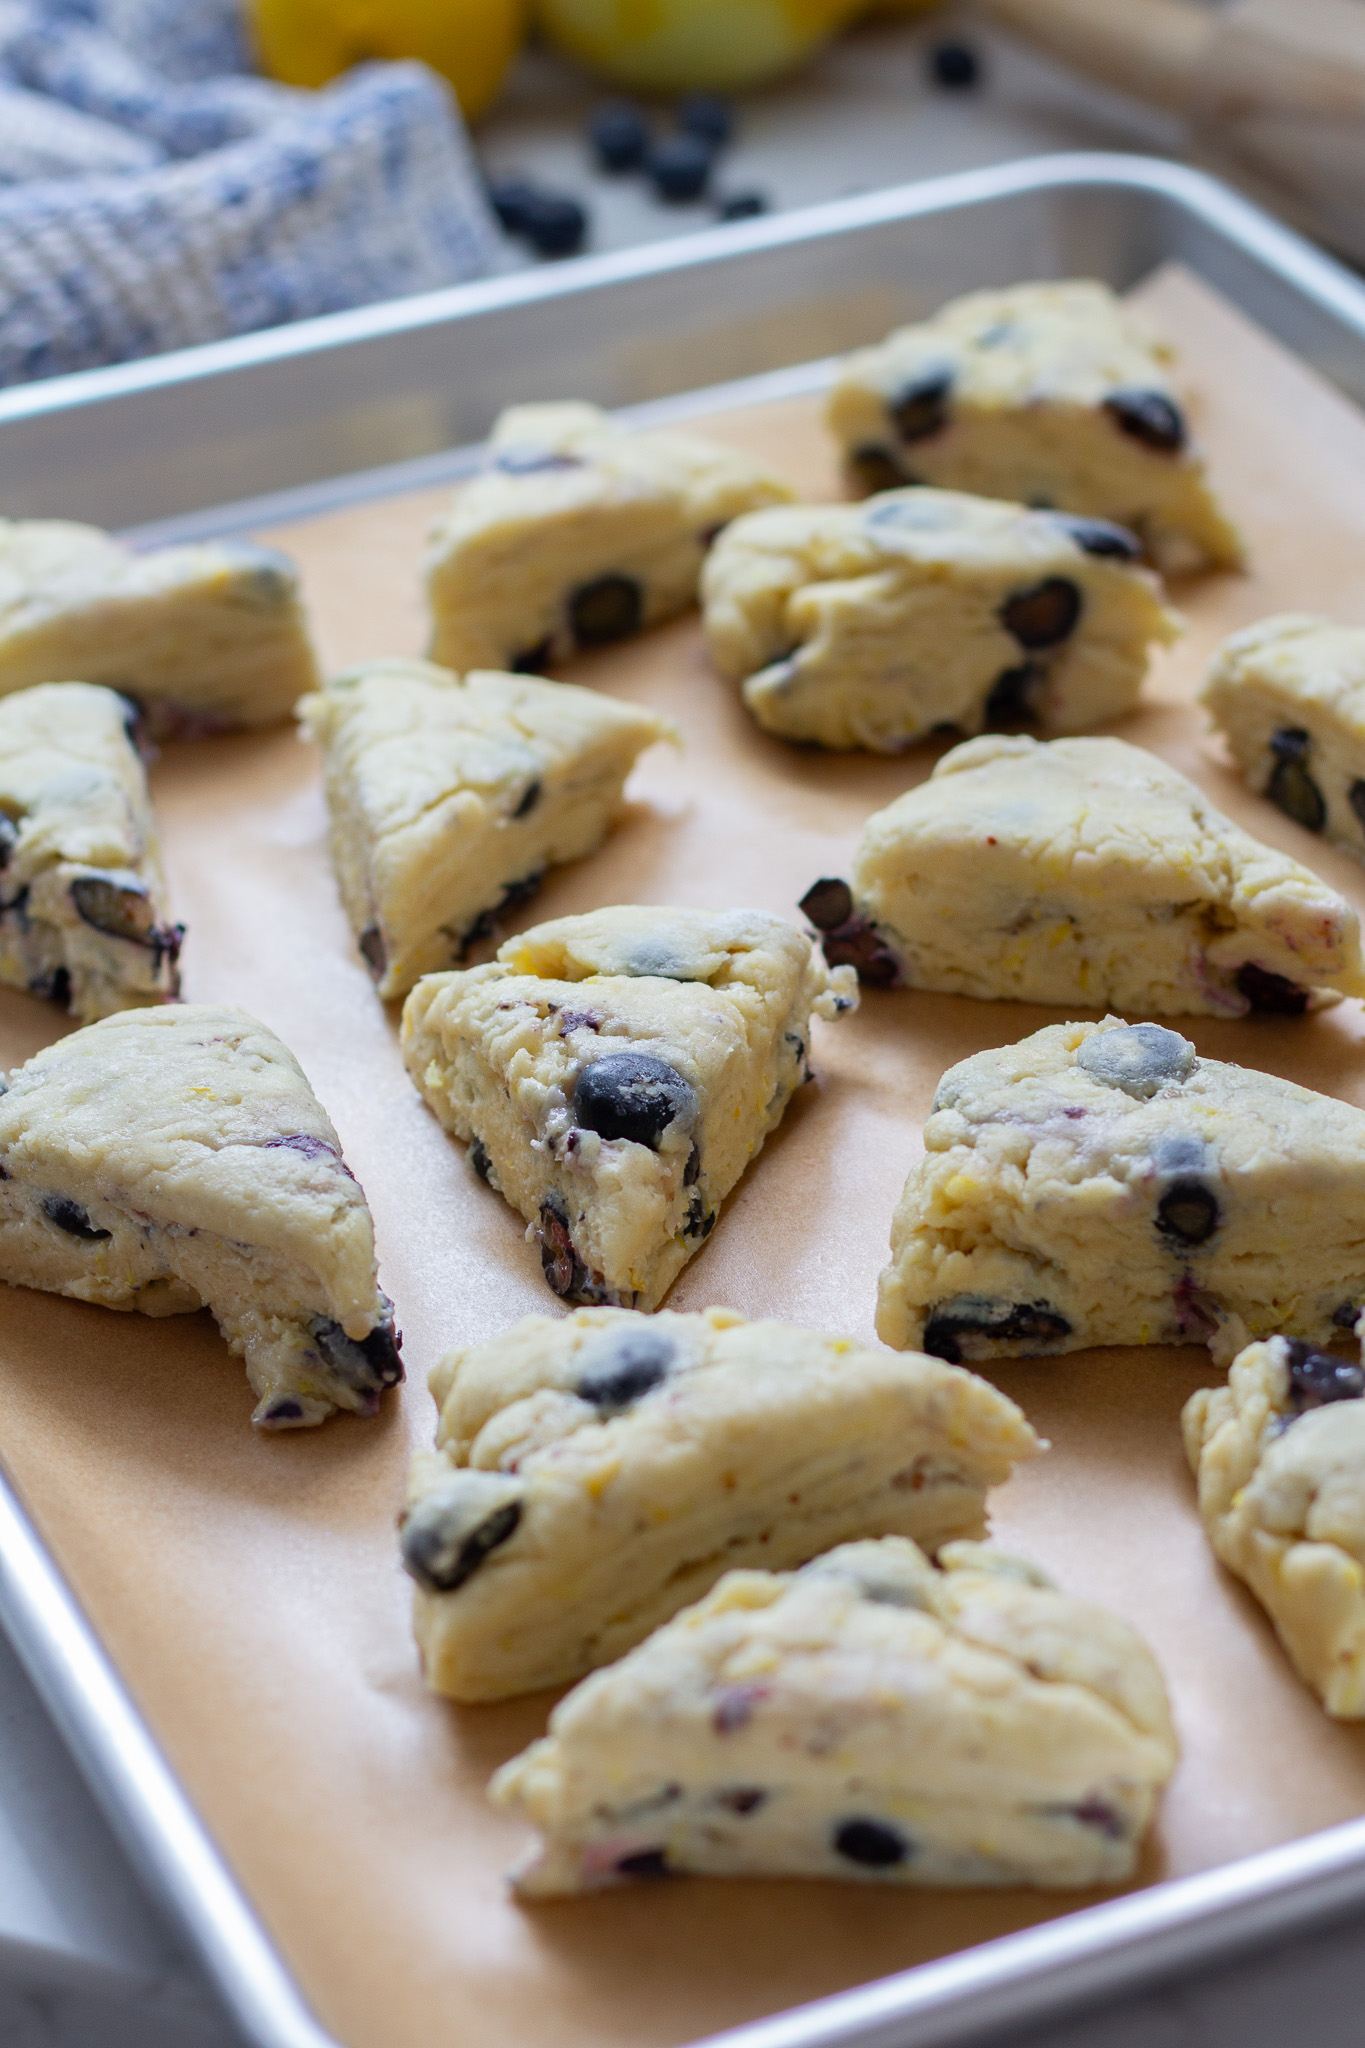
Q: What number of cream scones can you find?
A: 14